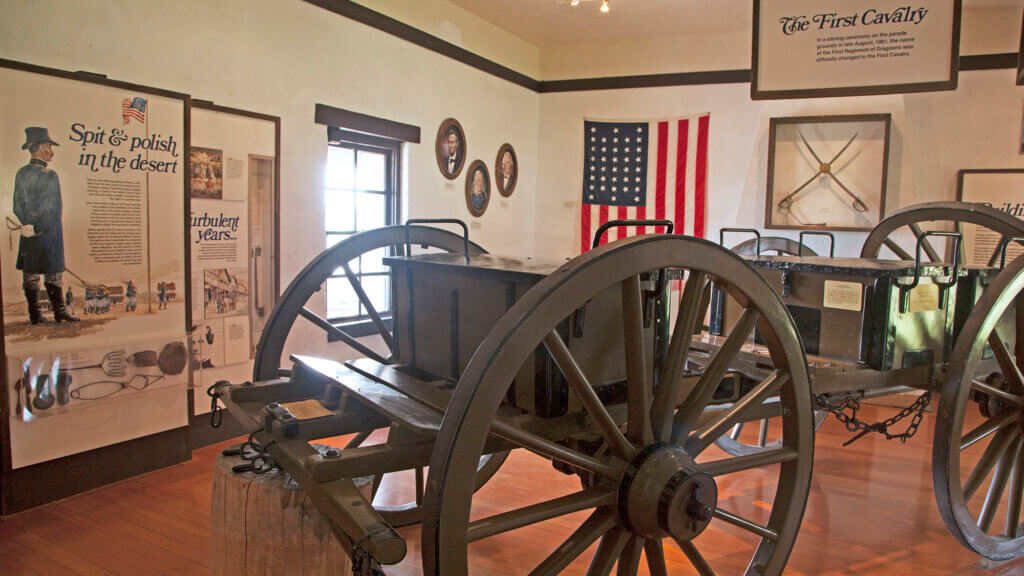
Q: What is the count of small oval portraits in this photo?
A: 3